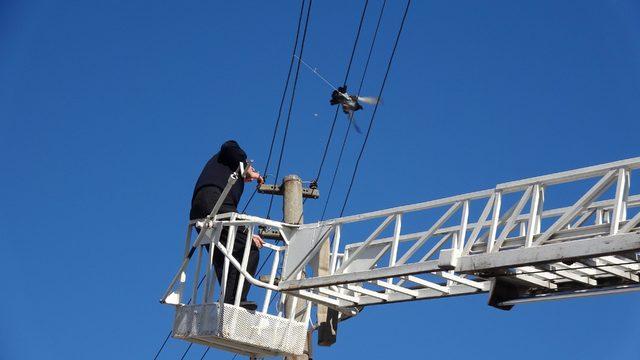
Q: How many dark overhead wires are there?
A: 5